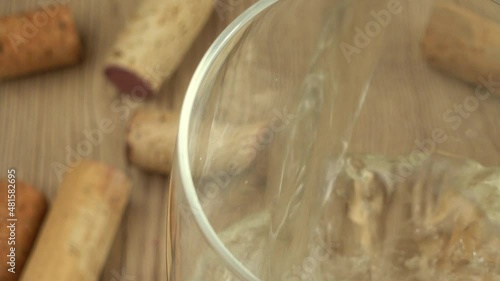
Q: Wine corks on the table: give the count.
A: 6